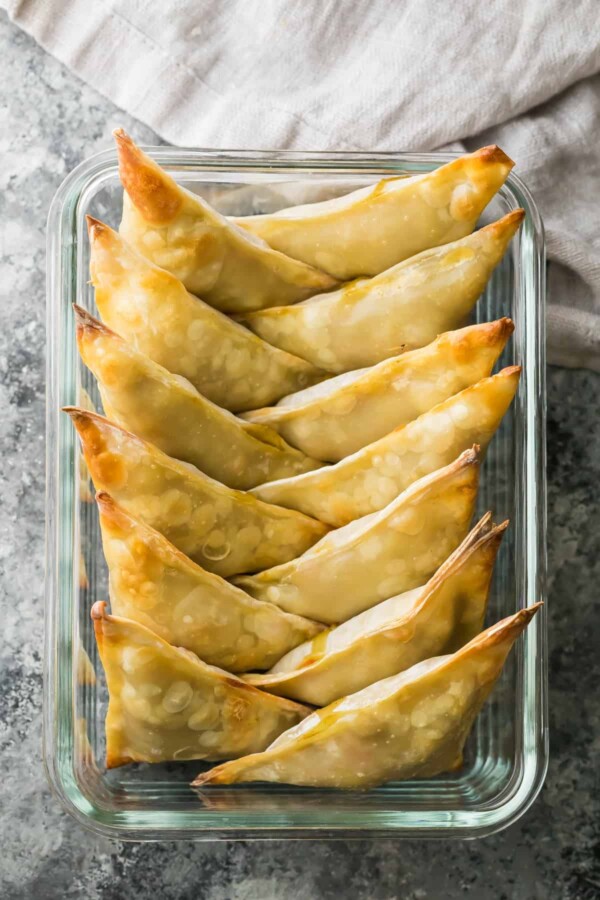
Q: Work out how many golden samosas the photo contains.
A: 13